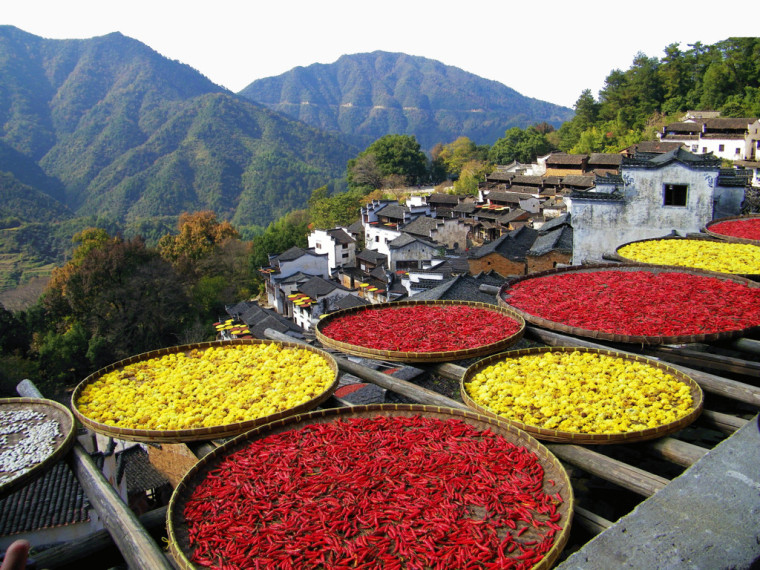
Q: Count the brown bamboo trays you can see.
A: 8